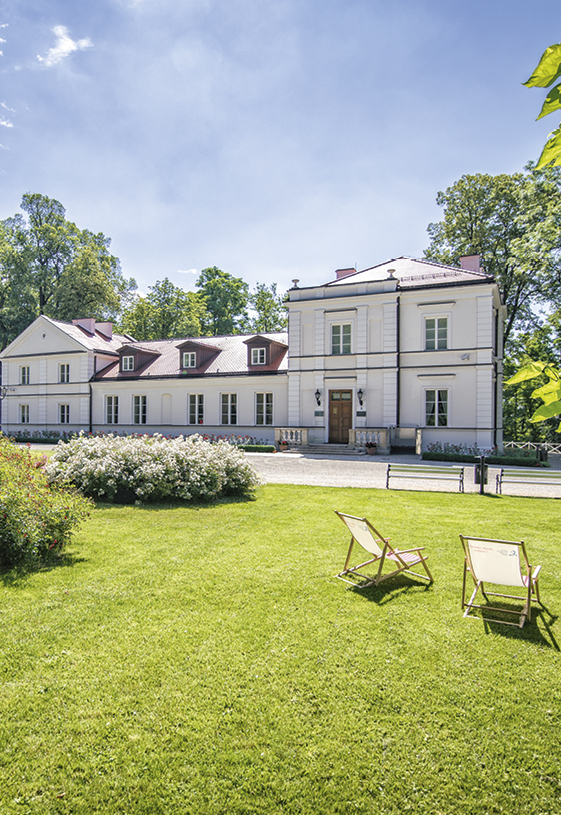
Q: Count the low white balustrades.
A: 2